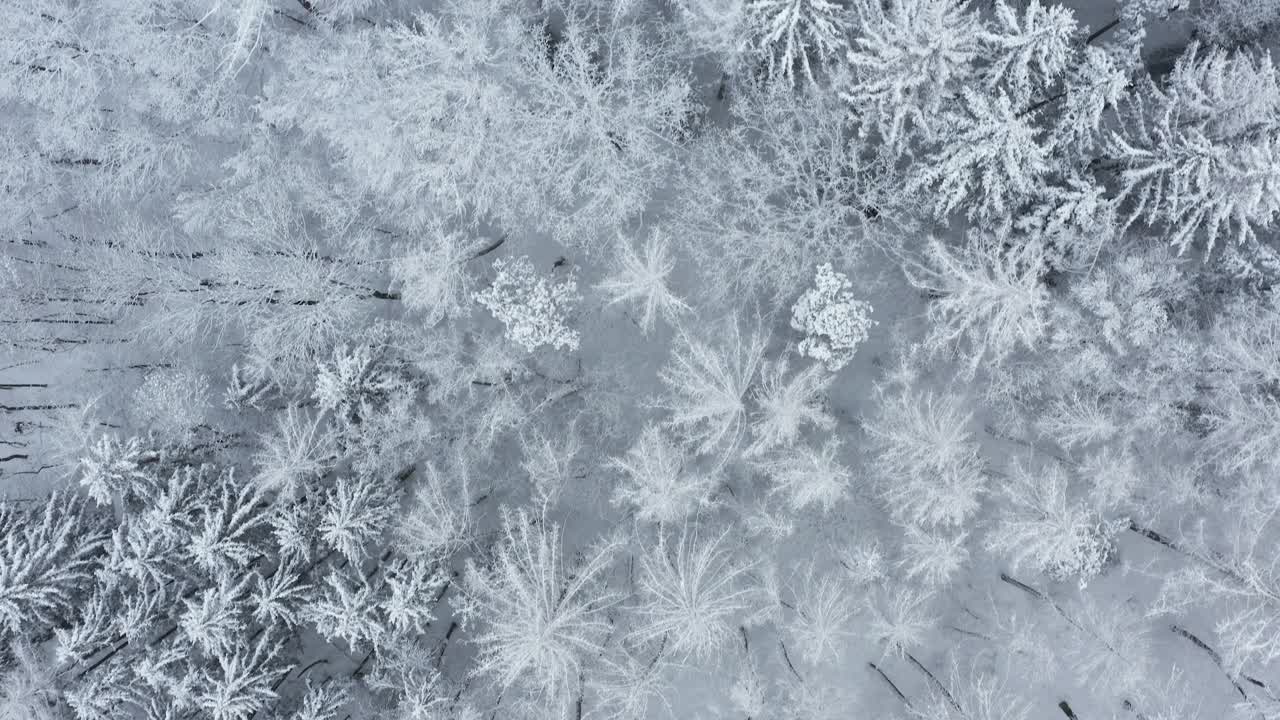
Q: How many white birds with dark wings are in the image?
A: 0